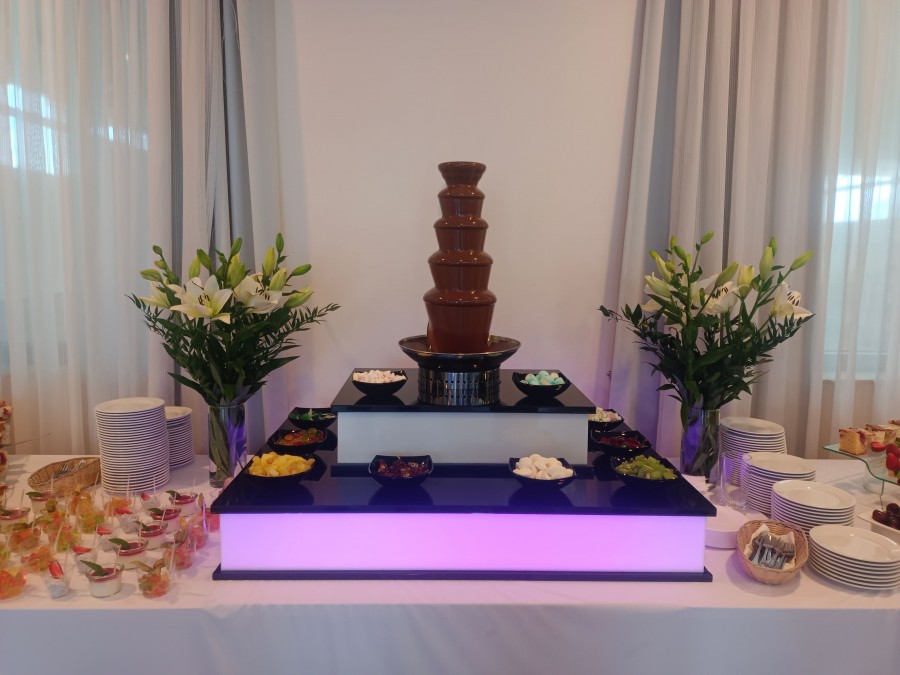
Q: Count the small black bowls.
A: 10